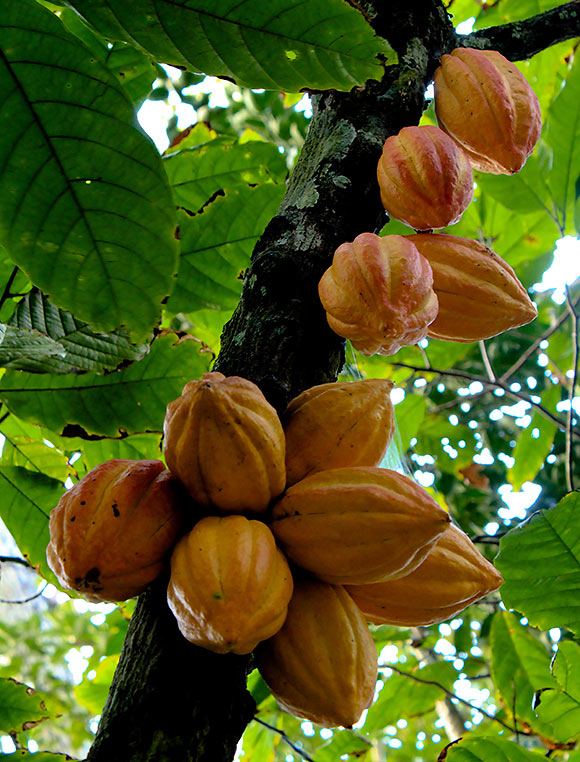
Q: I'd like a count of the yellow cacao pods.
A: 11